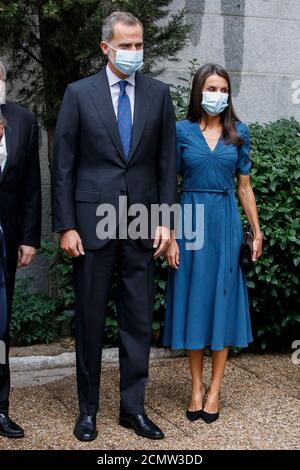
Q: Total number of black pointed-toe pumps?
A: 2